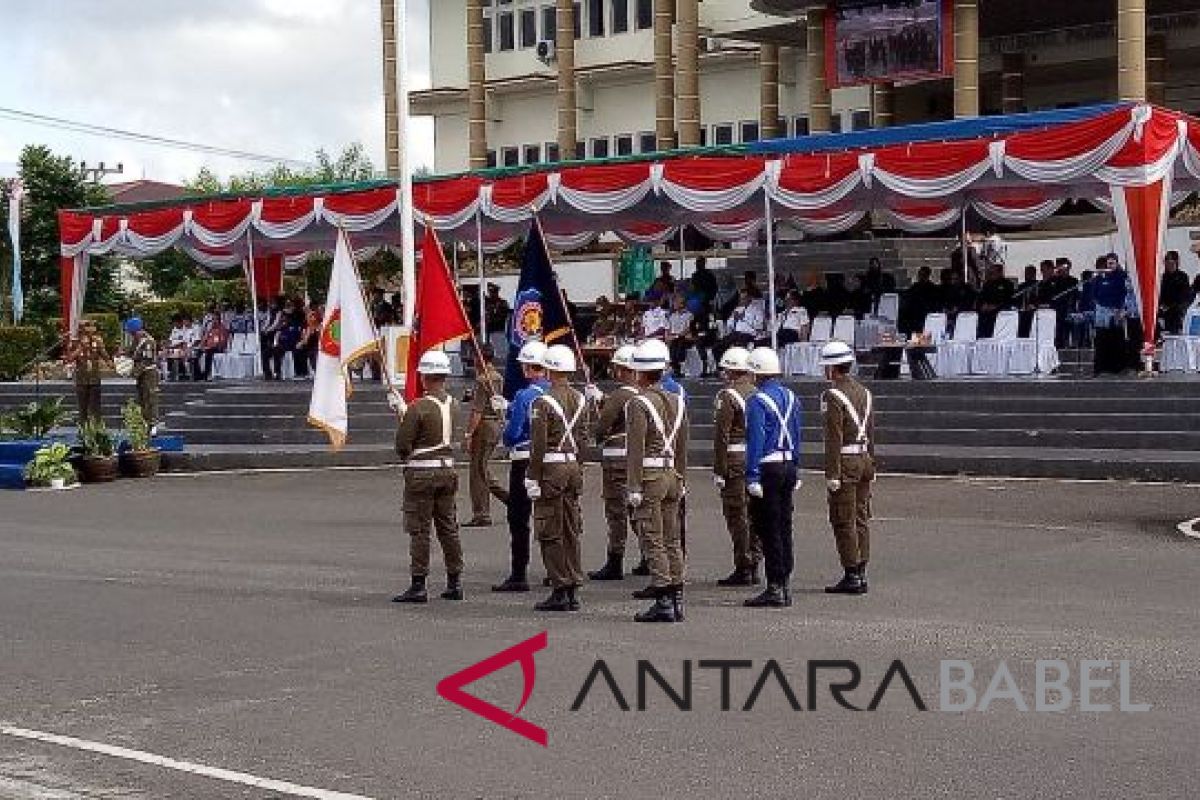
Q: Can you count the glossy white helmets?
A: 8